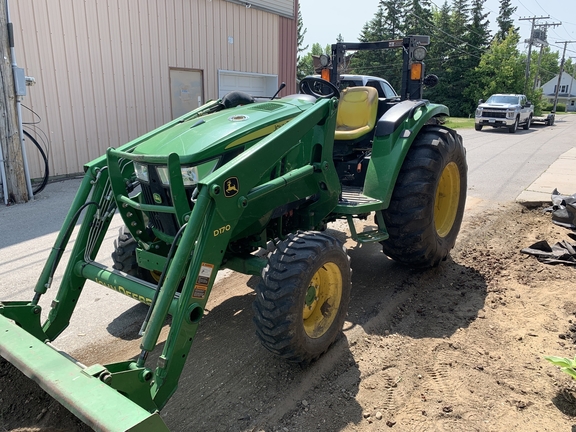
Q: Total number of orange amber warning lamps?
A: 2